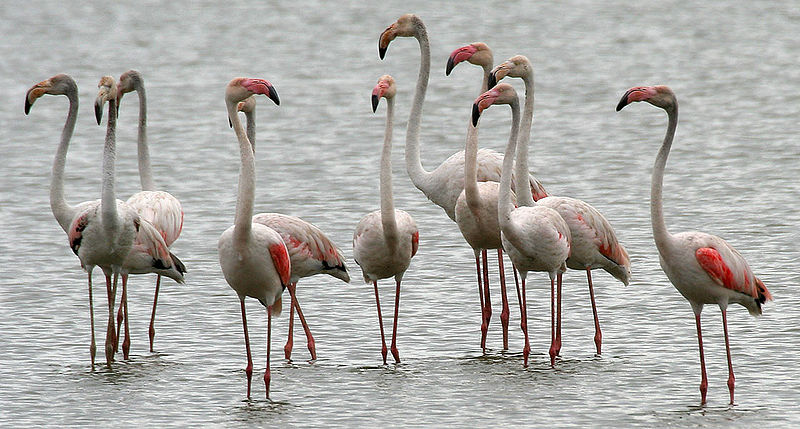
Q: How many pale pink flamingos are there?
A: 11